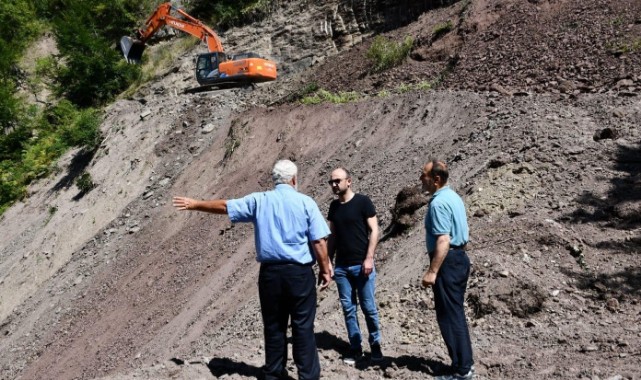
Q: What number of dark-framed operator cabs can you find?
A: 1